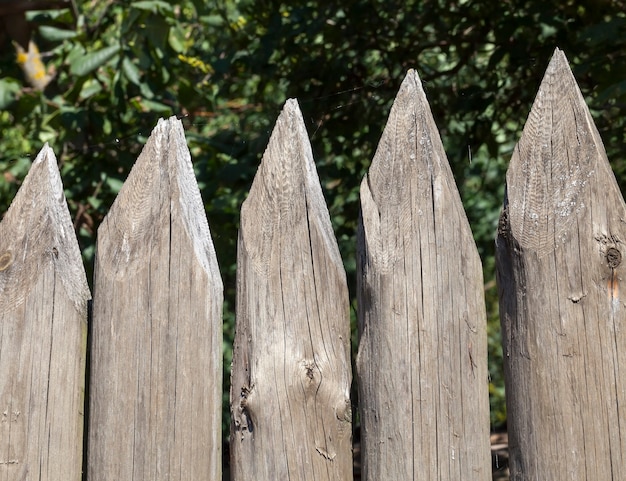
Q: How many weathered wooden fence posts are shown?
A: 5